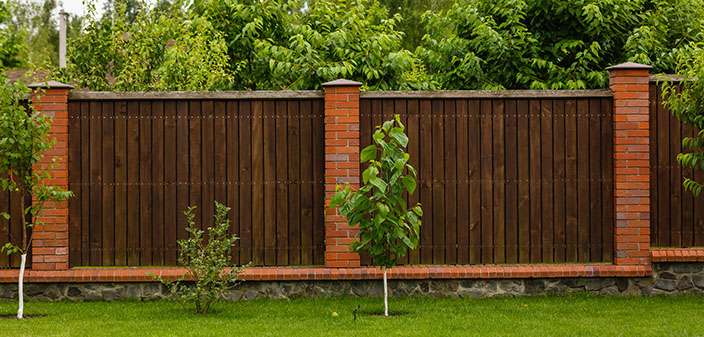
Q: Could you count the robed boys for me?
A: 0